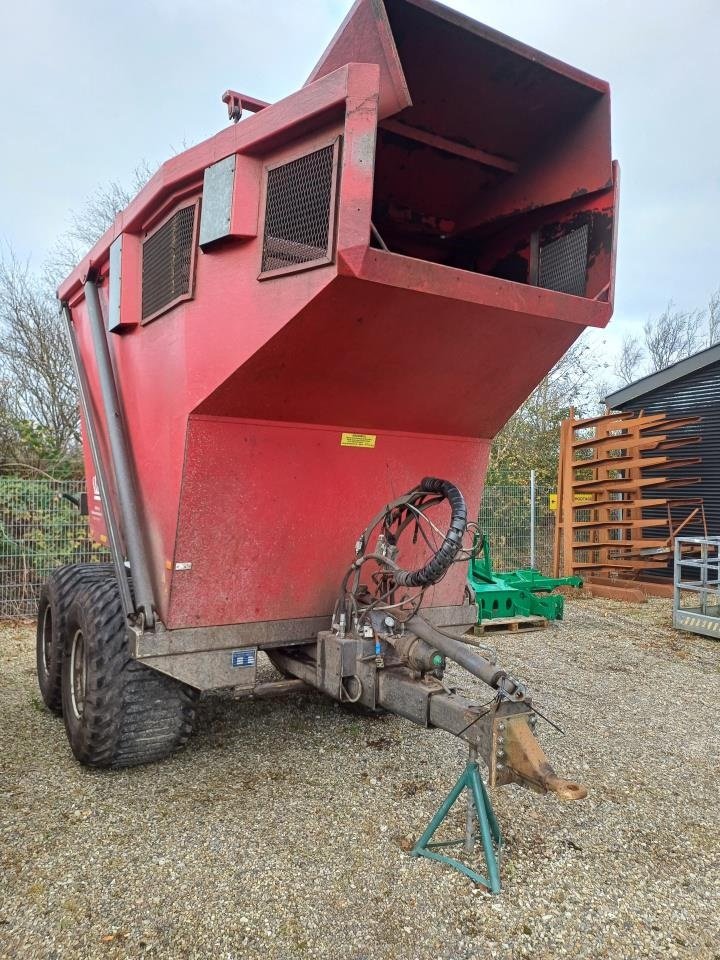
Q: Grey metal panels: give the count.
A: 2